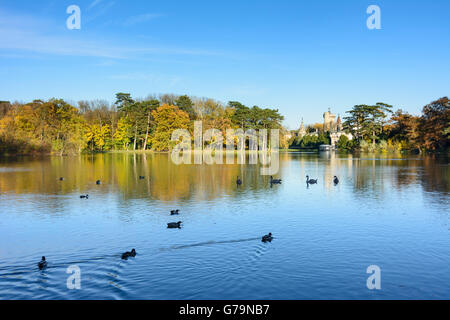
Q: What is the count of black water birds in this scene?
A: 13